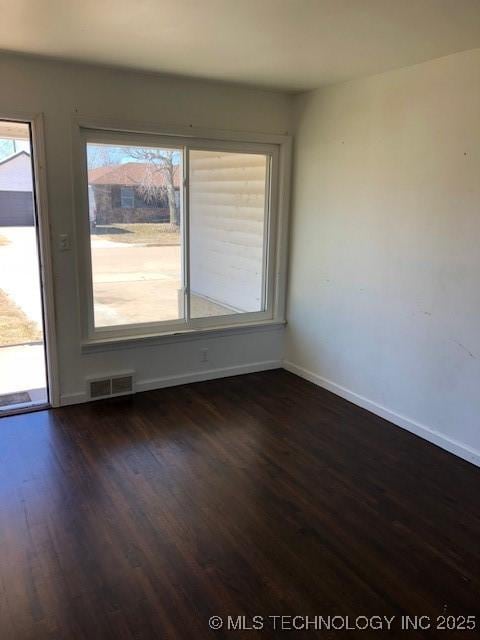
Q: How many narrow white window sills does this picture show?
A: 1